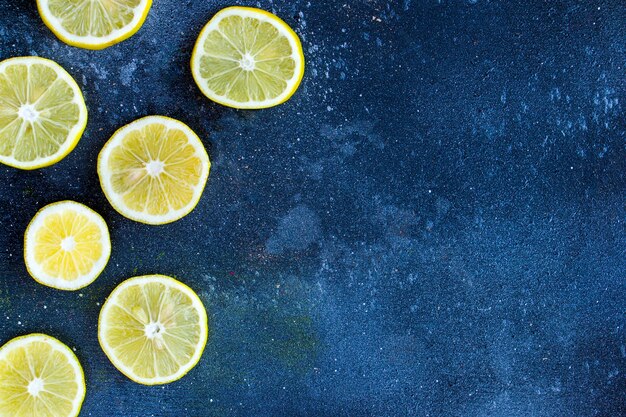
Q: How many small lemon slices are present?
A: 1